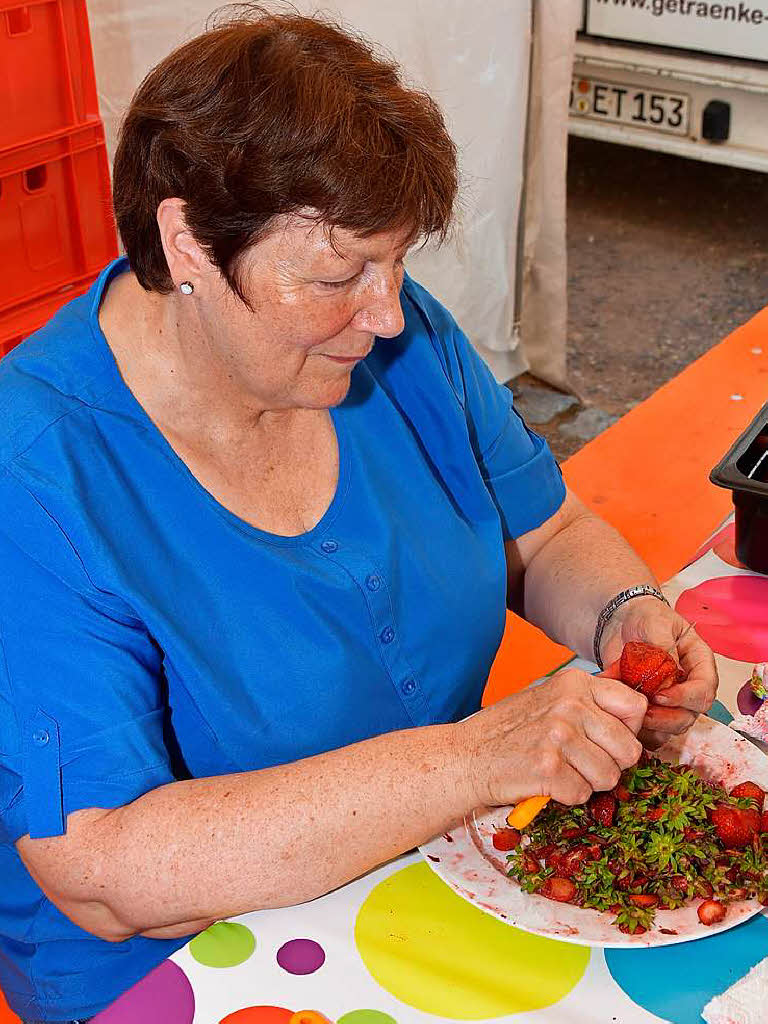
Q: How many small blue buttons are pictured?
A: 5